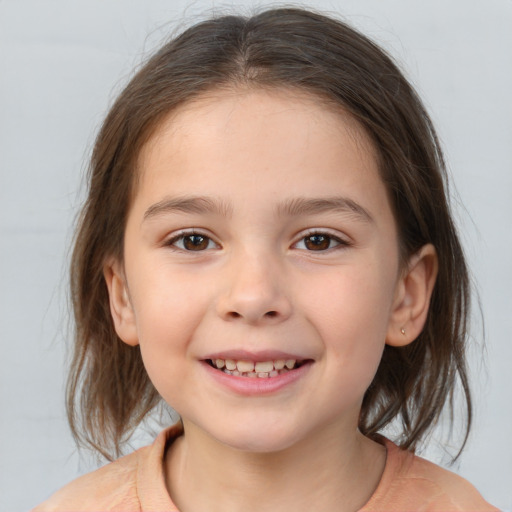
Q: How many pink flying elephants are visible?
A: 0